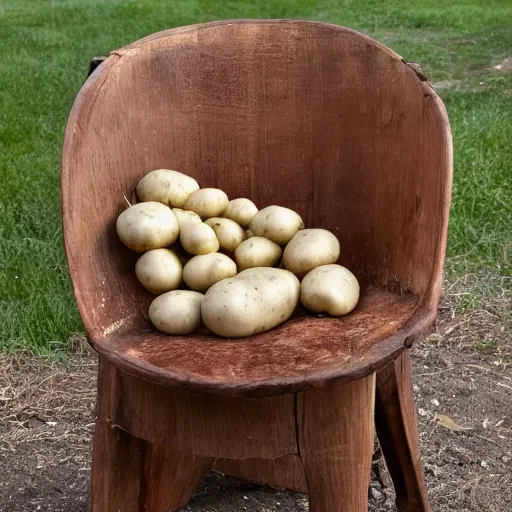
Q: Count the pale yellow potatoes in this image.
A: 15